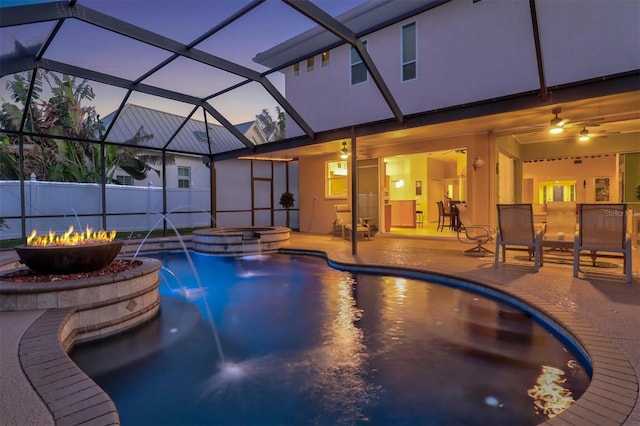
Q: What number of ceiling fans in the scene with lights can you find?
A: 3